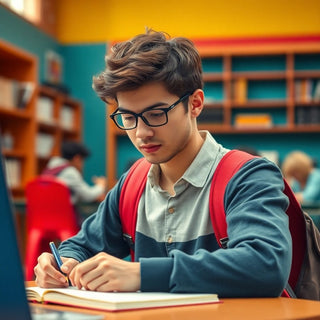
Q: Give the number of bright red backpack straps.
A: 2